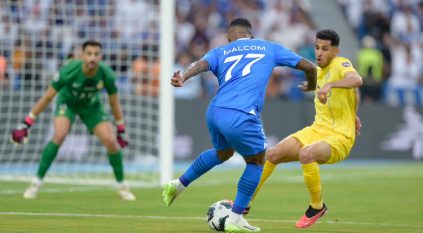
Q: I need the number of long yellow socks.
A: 2